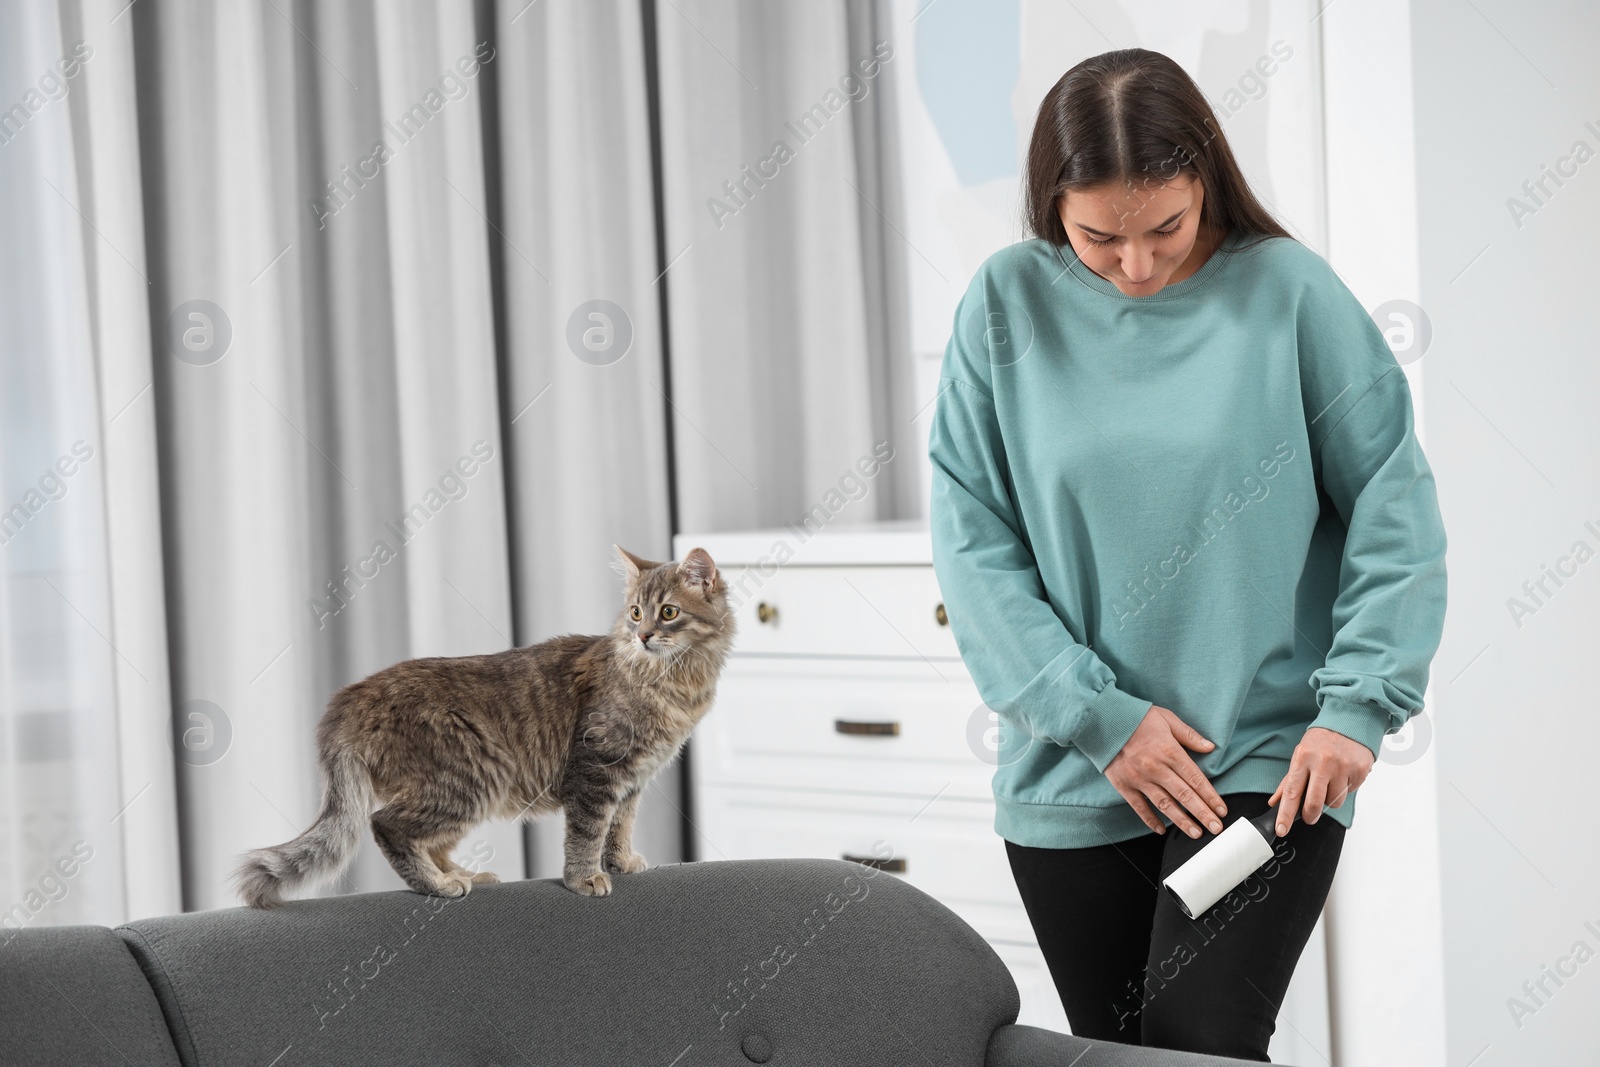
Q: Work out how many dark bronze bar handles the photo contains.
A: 2